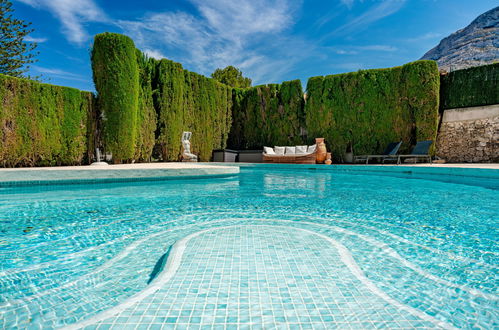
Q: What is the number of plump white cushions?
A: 5